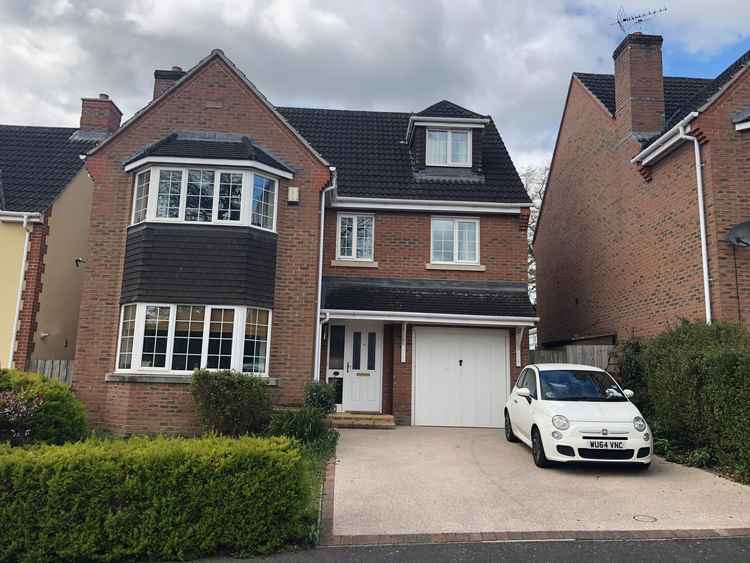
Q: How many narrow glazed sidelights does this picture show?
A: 1